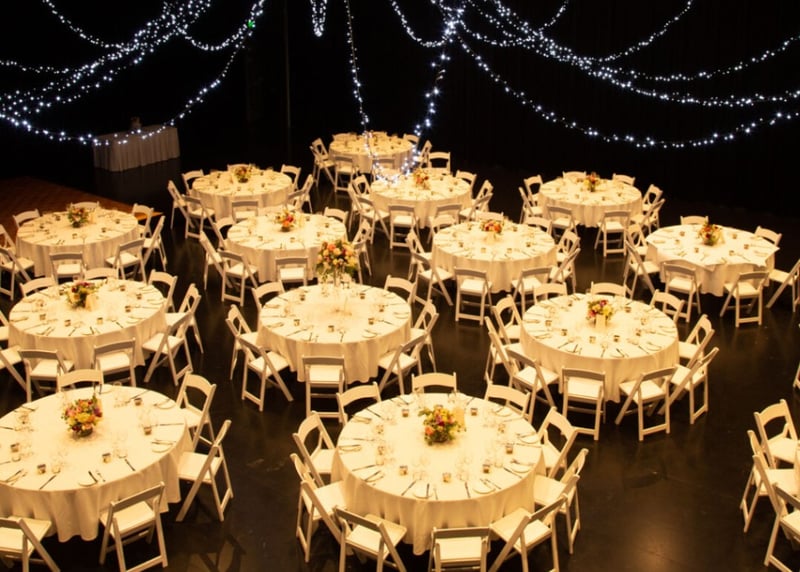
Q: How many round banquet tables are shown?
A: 13